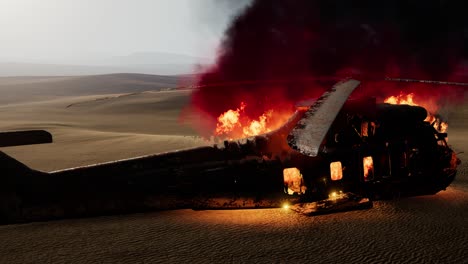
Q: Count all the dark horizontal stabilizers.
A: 1